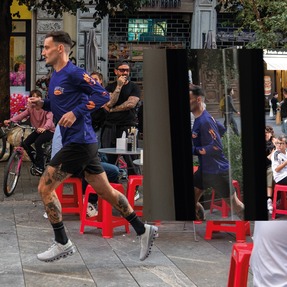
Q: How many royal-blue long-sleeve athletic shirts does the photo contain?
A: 2